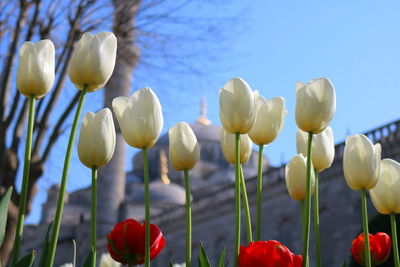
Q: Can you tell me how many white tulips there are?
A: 13